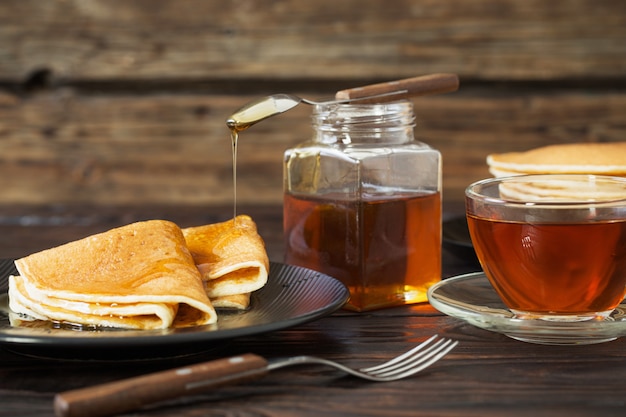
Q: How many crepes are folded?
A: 2